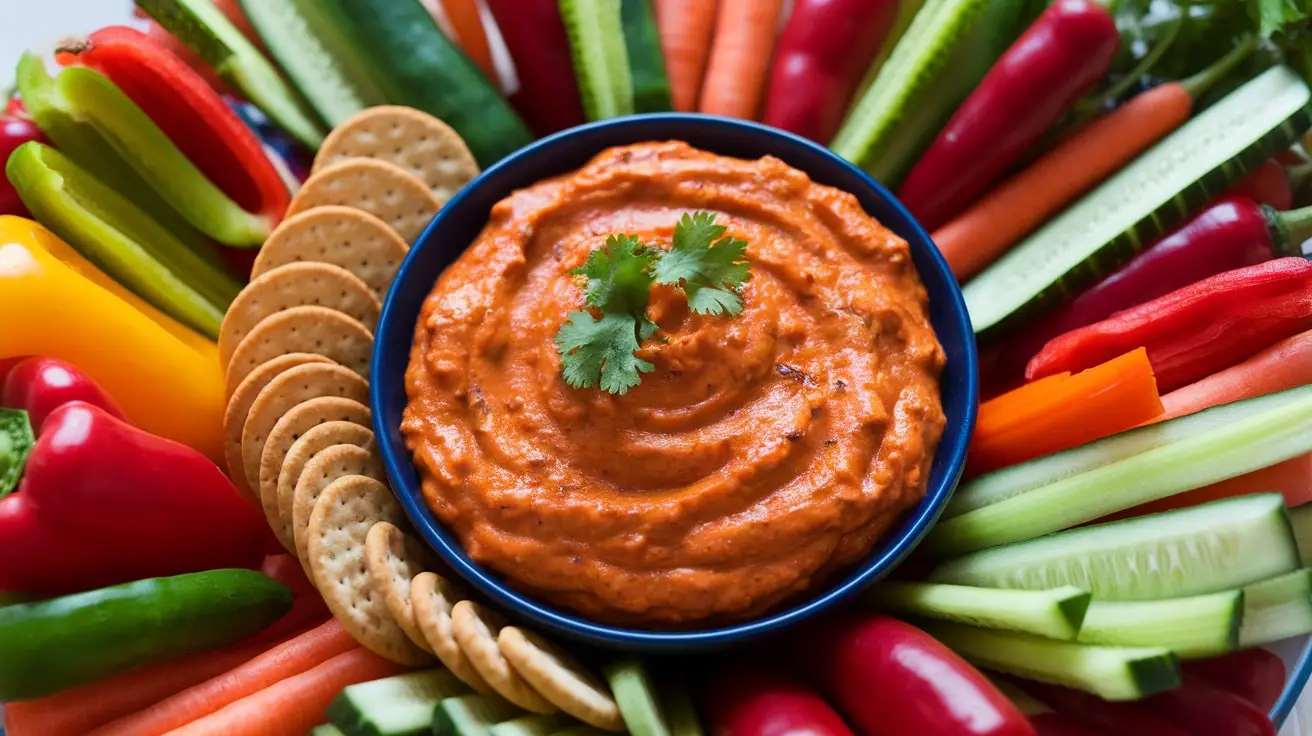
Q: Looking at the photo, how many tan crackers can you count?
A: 15